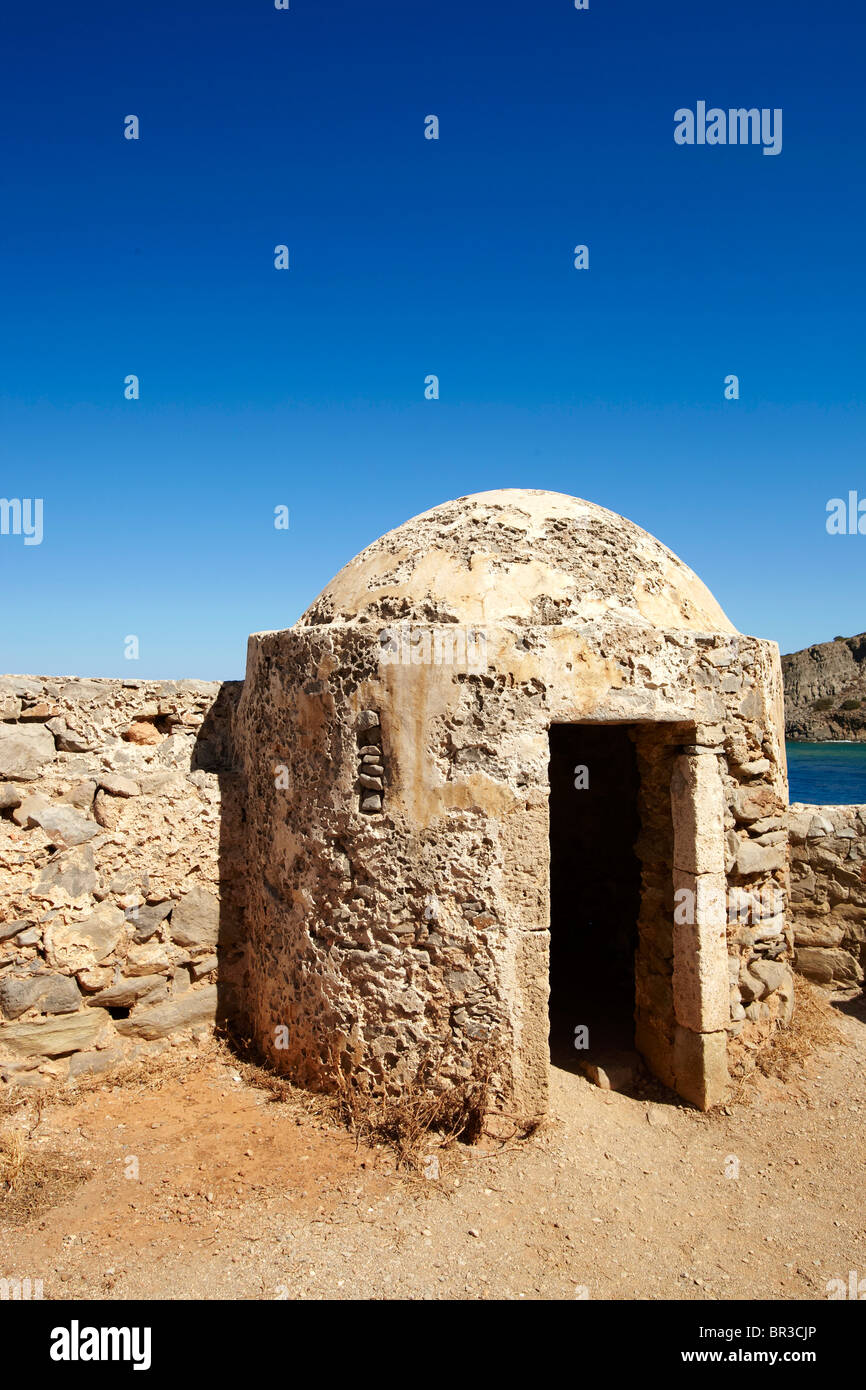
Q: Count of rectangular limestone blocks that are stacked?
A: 3